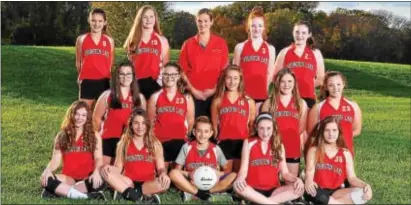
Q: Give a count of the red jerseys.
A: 14